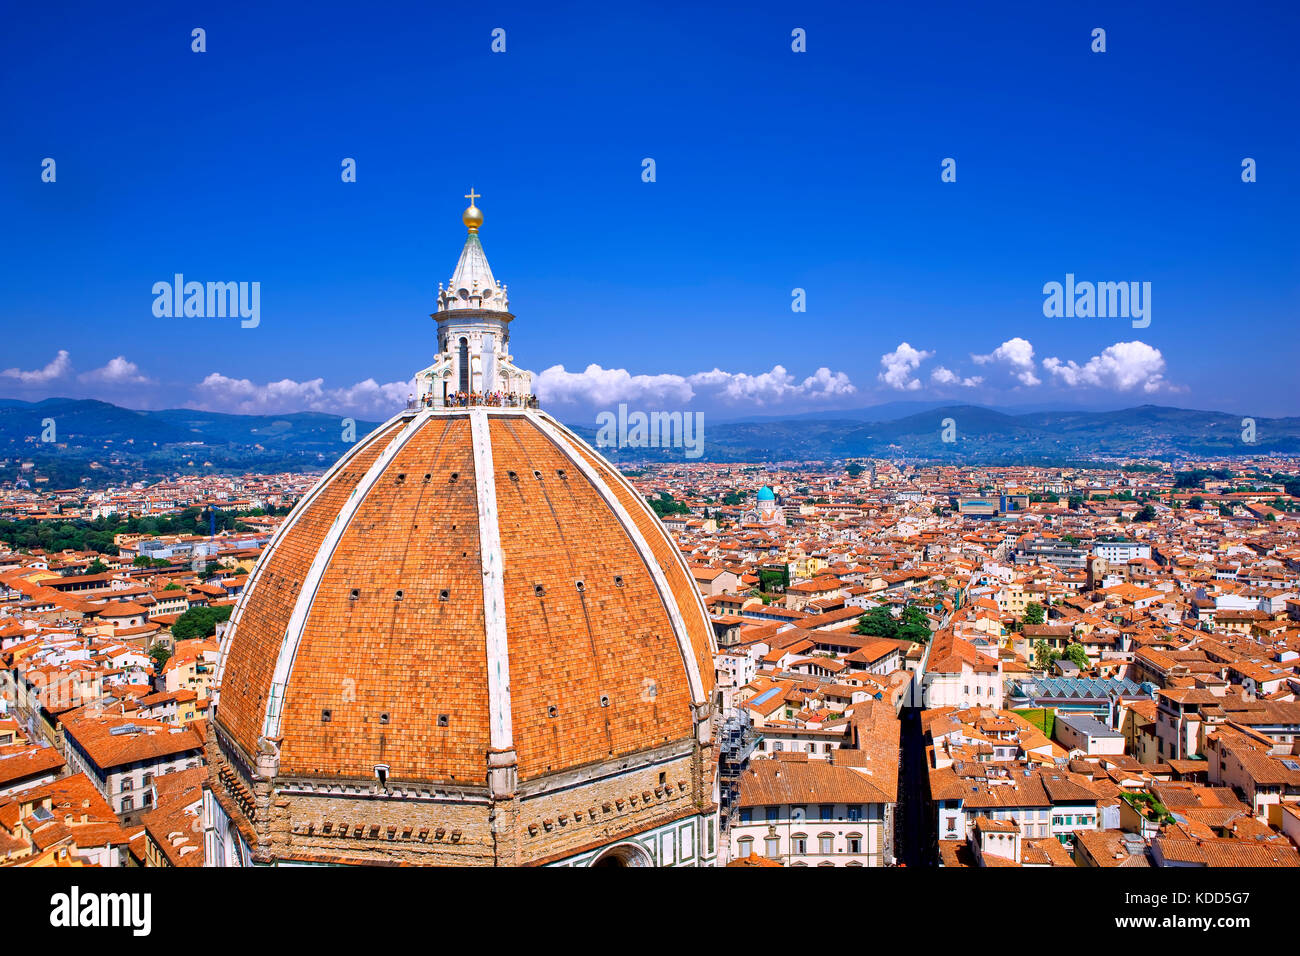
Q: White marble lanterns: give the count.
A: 1